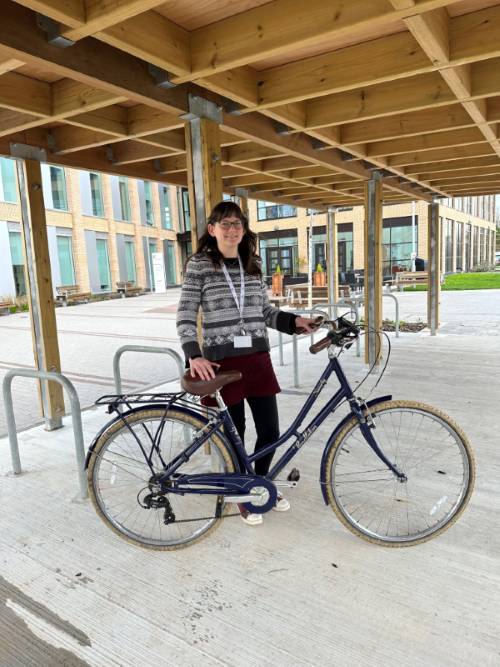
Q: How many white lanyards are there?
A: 1